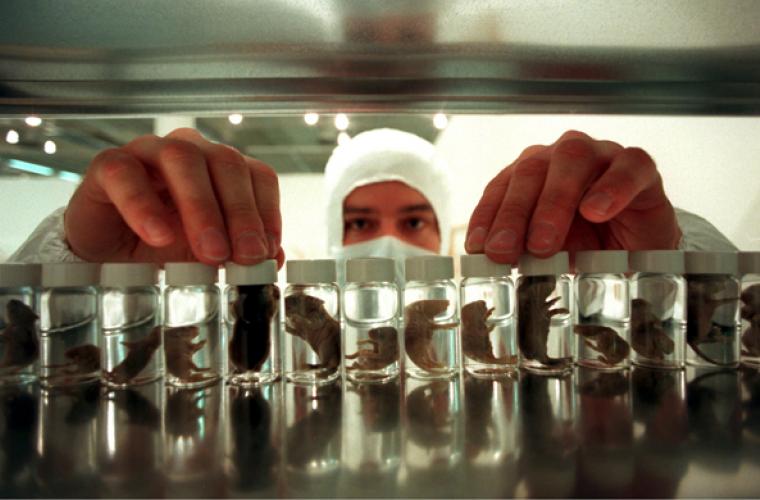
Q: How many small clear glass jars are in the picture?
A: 14